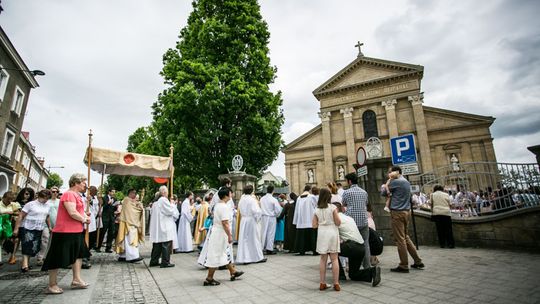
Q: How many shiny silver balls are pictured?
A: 0